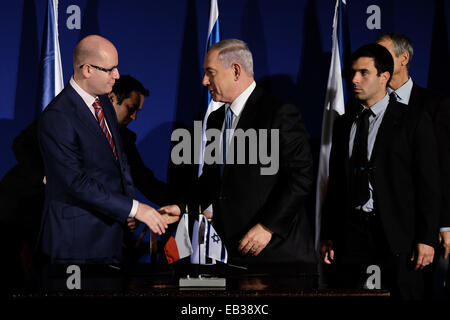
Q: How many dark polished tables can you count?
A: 1